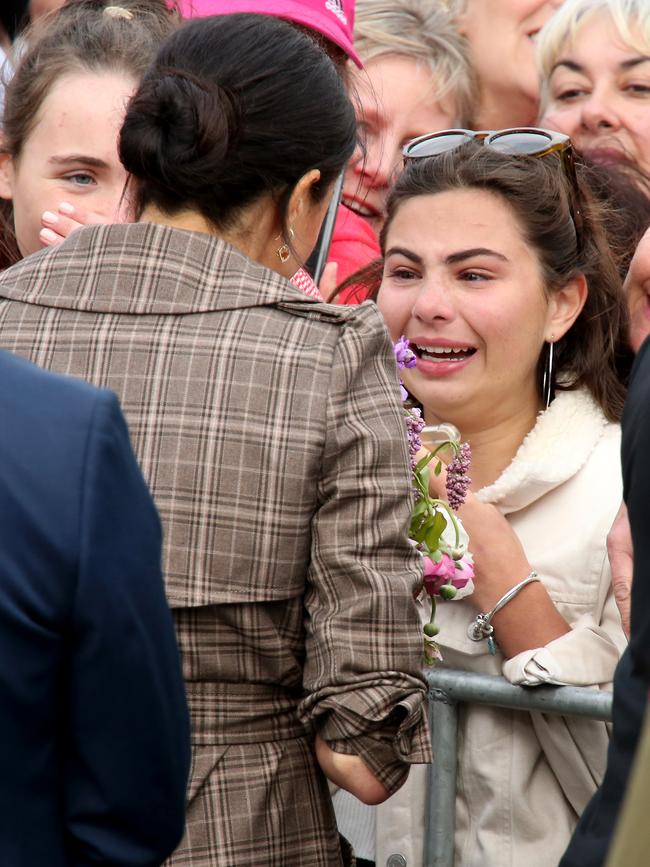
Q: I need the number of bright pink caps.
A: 1